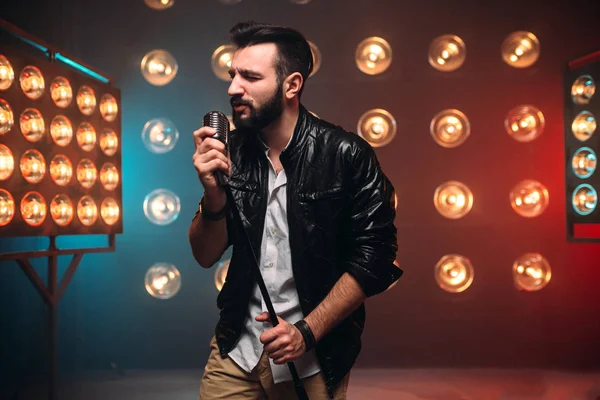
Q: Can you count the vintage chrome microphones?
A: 1